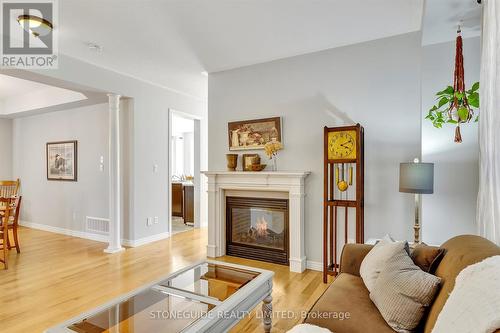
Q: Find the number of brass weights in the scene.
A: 2